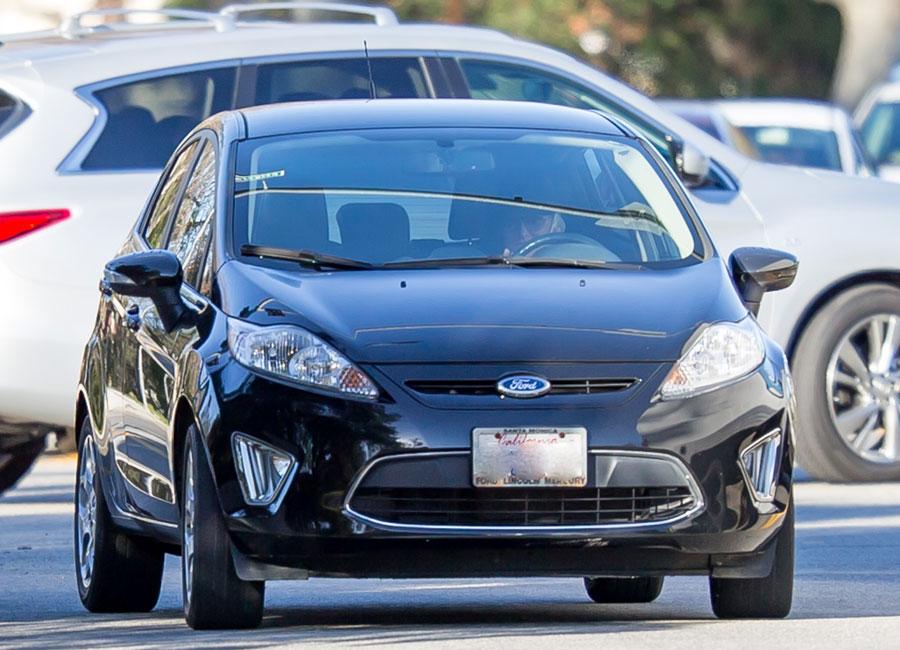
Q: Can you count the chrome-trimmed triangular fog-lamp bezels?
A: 2